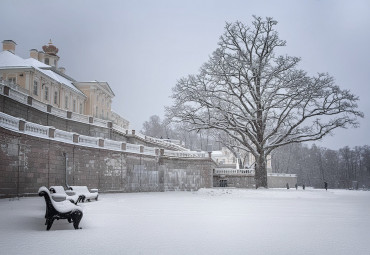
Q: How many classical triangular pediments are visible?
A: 1